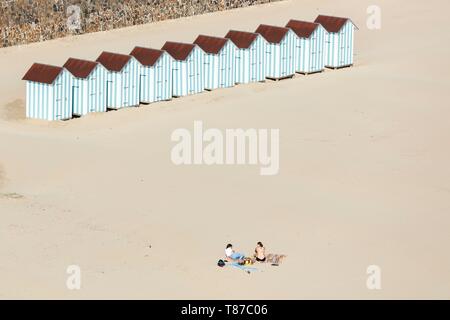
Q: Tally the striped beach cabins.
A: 10